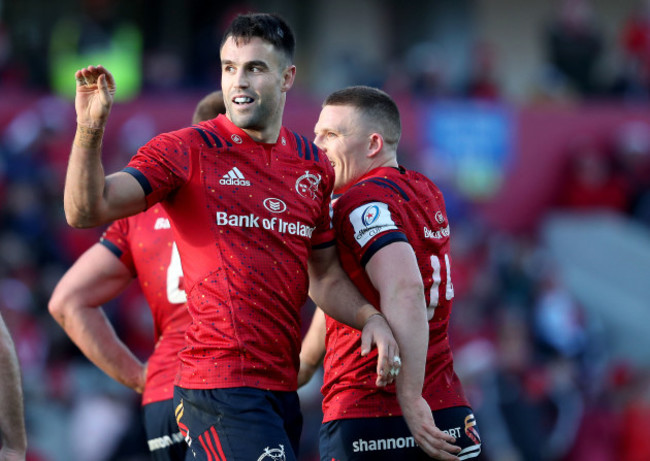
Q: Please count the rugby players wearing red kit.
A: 3